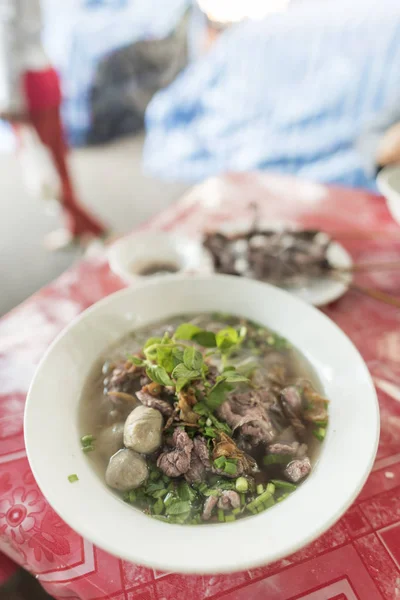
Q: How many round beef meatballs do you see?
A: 2